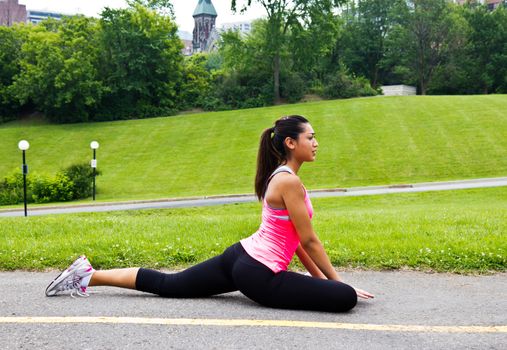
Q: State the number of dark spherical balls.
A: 0